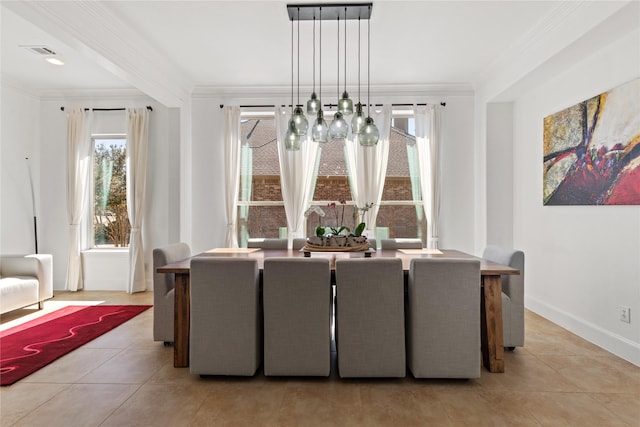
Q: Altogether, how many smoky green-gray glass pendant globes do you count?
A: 8